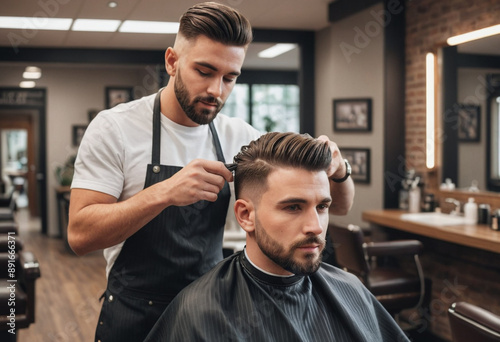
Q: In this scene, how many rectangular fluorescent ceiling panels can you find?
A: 4